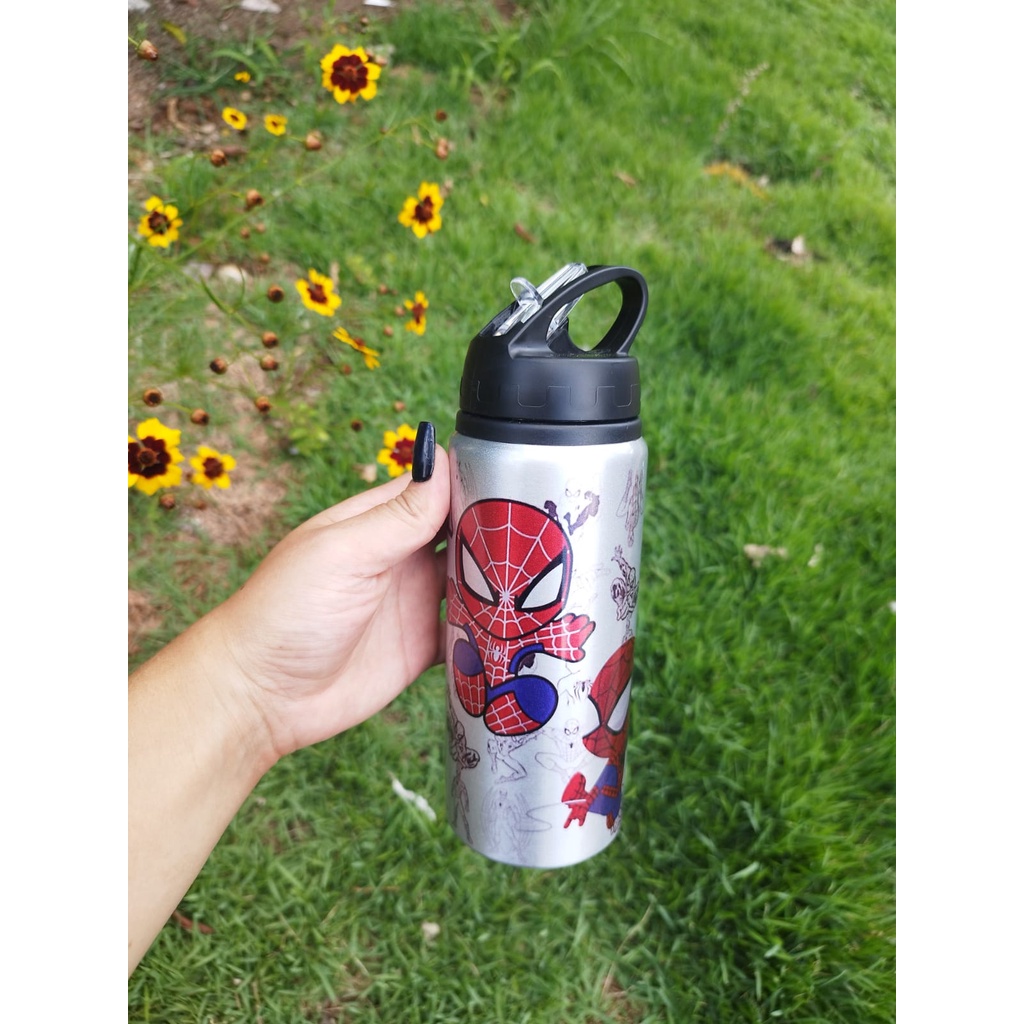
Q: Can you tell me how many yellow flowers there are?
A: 12